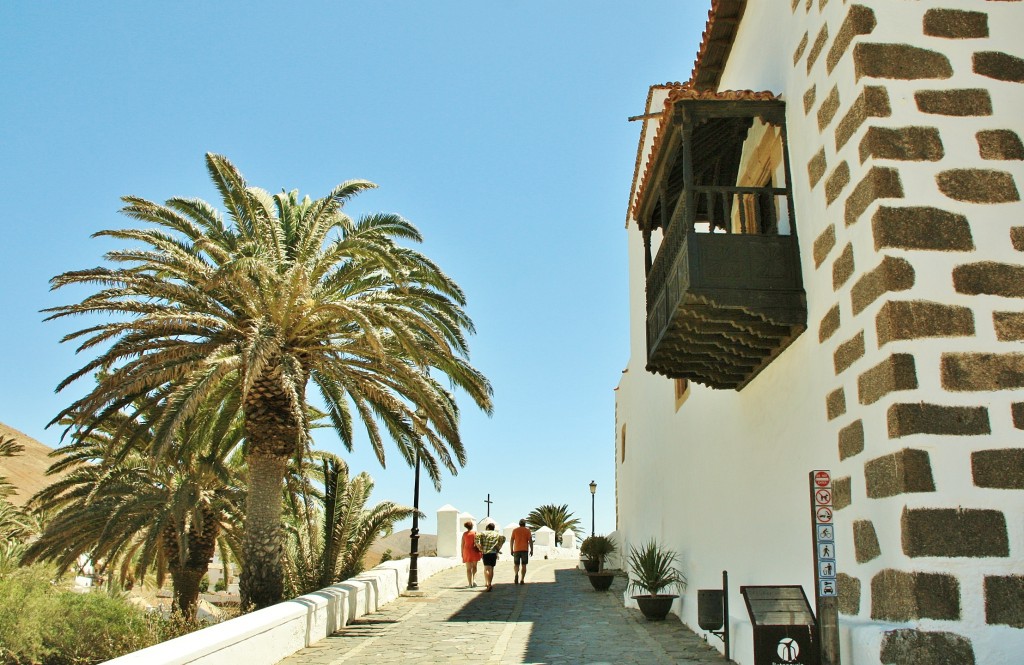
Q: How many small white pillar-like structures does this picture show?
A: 6